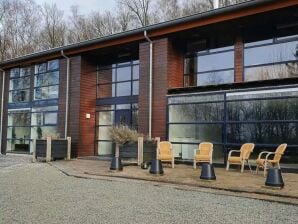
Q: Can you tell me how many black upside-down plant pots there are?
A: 4